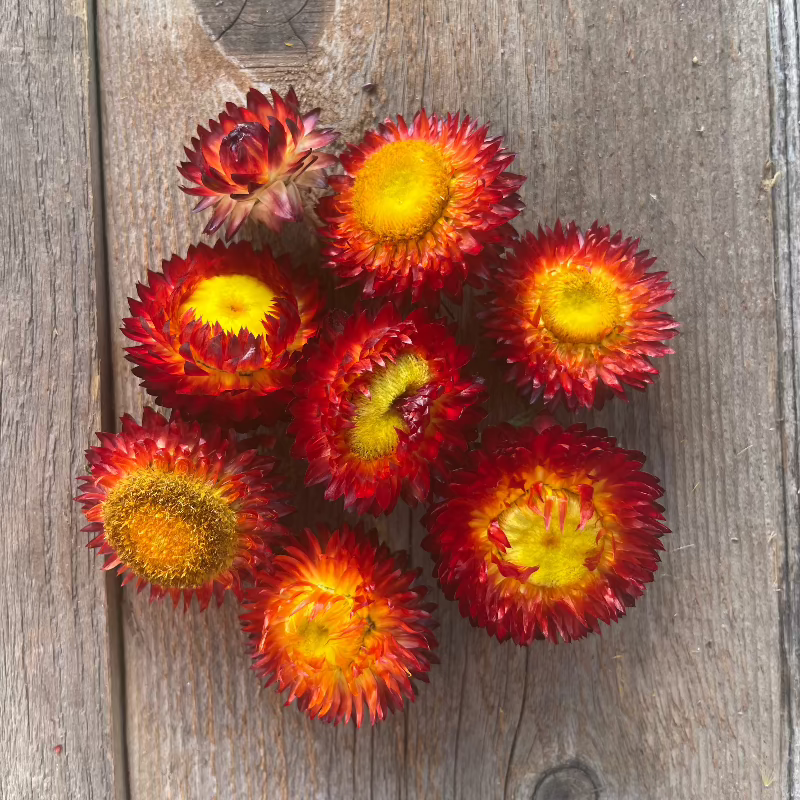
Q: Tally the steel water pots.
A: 0